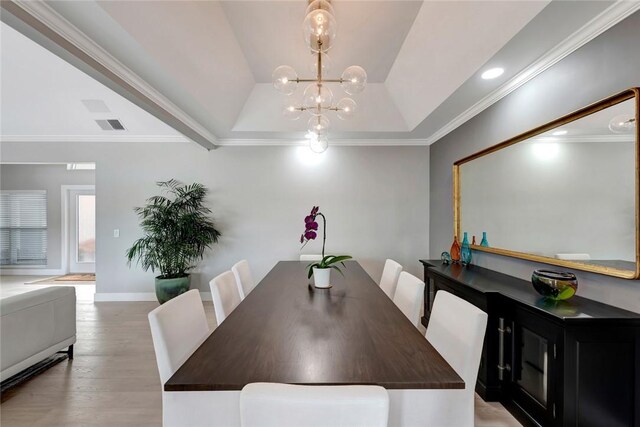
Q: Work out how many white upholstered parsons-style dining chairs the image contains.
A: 8